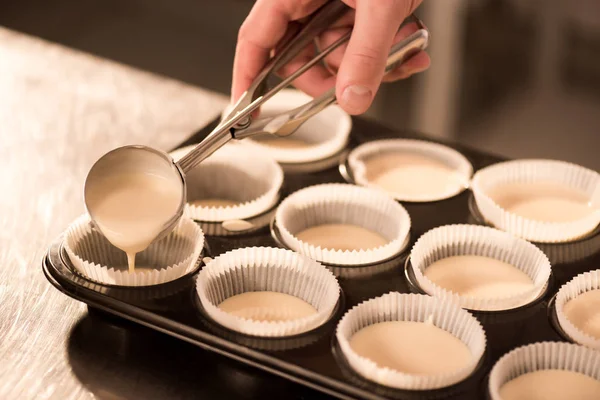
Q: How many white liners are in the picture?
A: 11